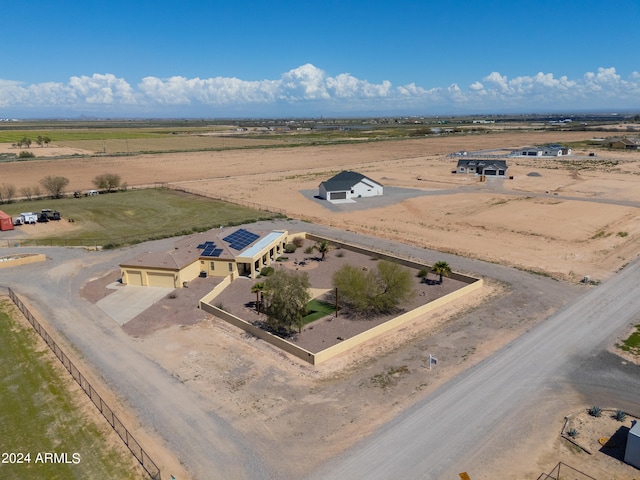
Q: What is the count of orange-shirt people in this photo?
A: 0